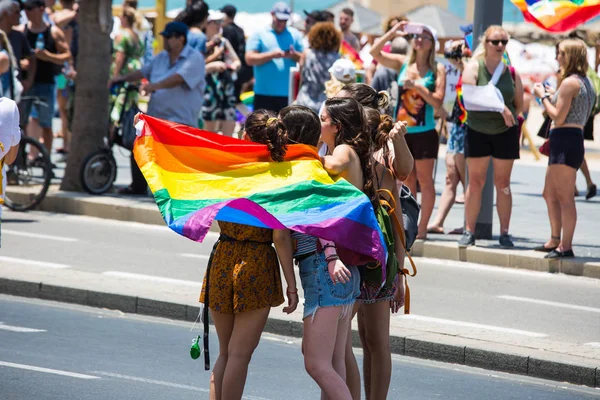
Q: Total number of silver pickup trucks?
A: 0